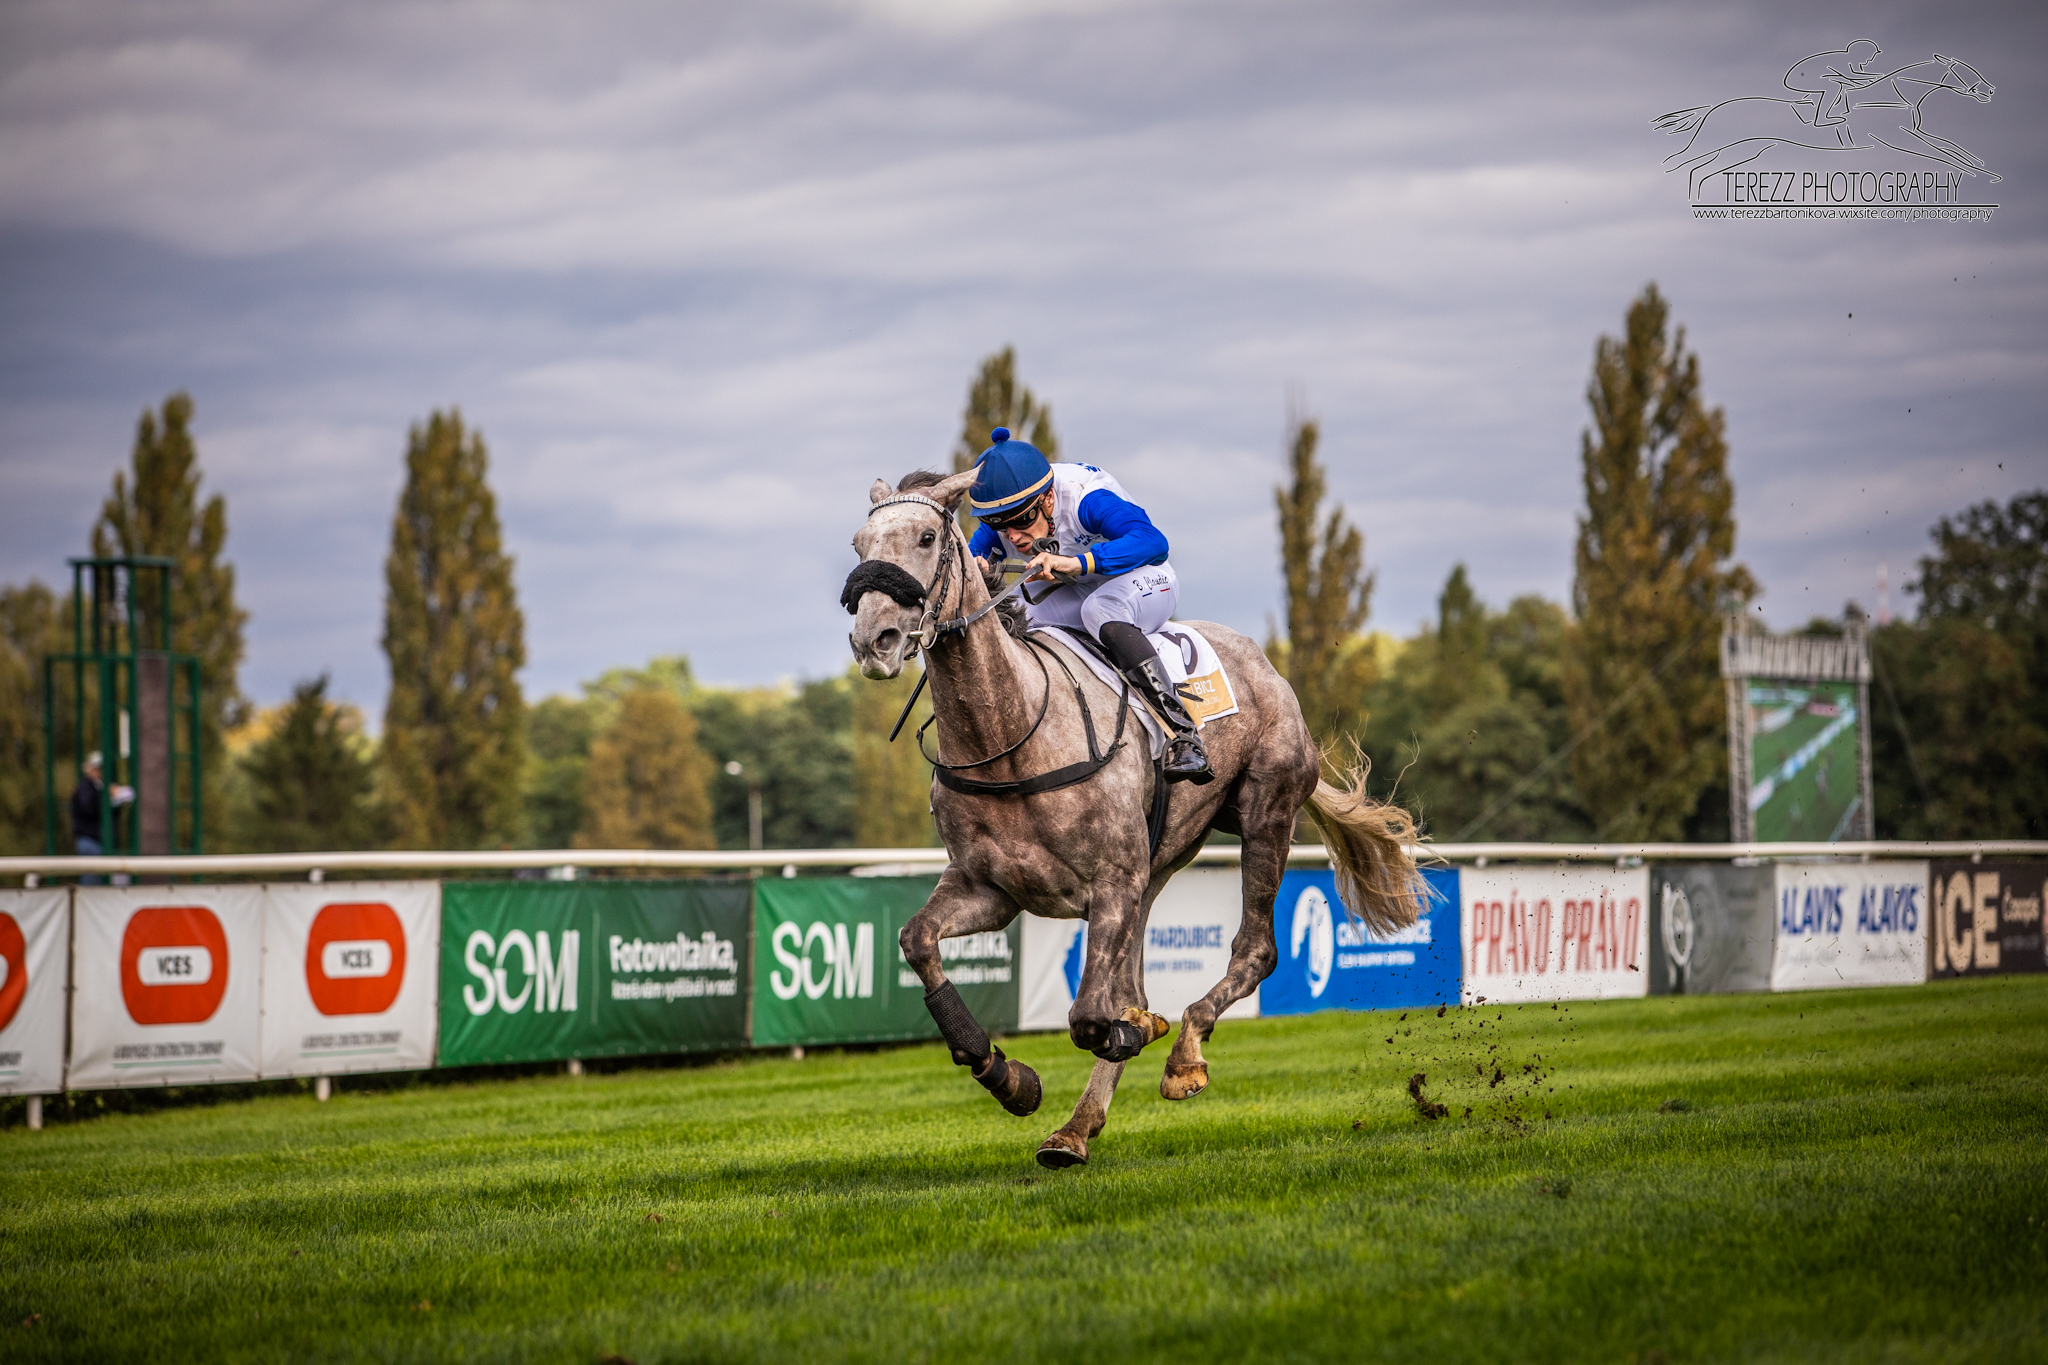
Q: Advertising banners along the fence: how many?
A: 11